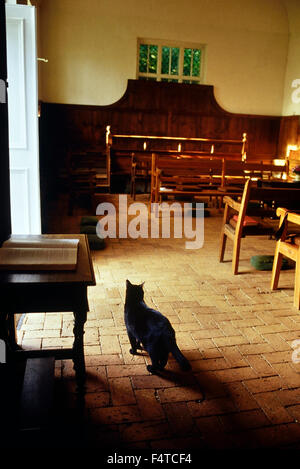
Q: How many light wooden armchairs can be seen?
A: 2